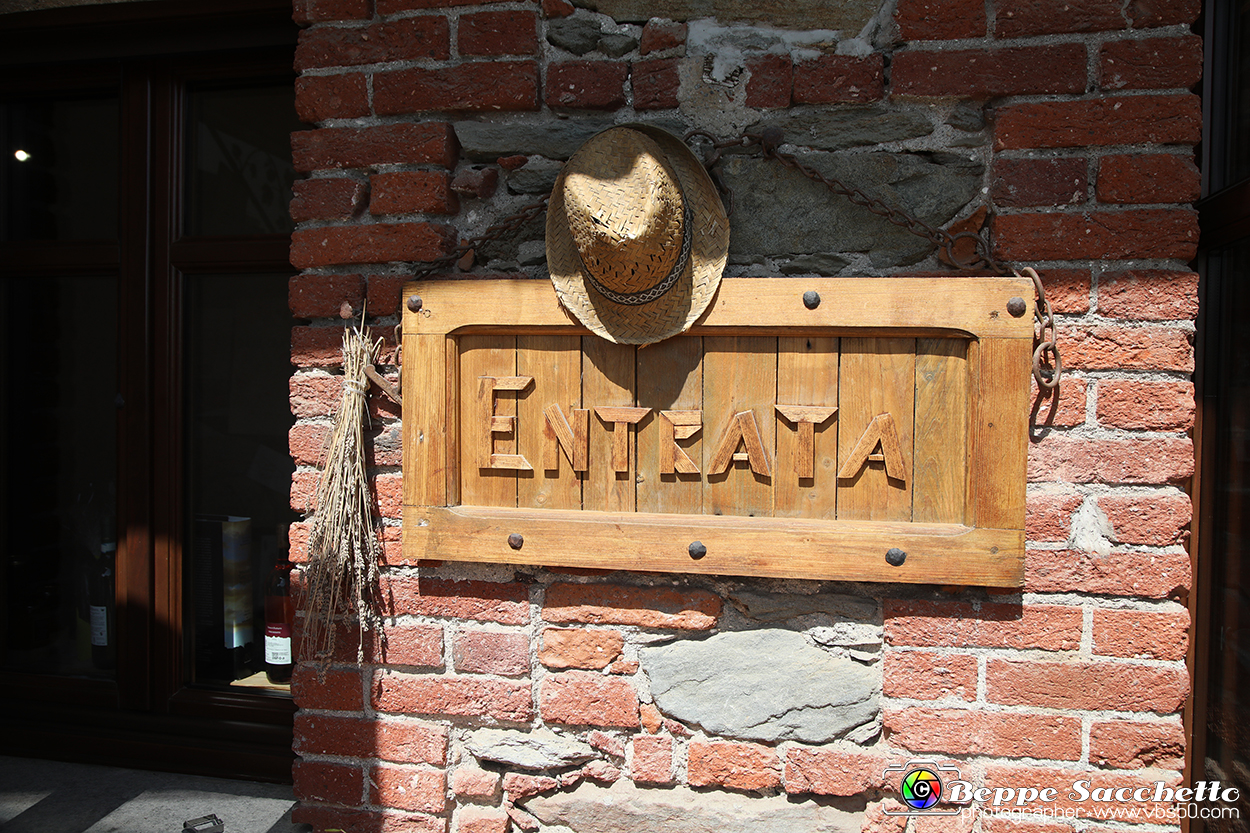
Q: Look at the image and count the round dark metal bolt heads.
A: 6